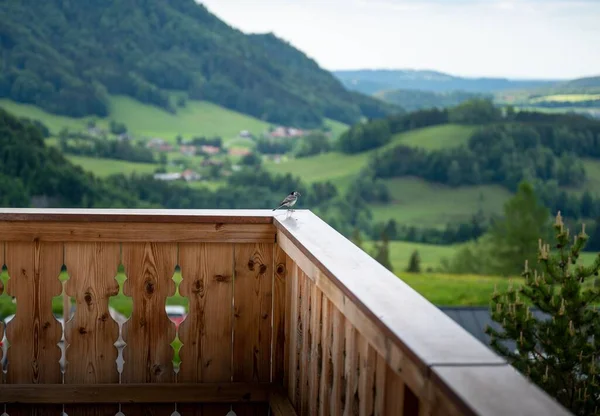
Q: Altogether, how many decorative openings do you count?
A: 4